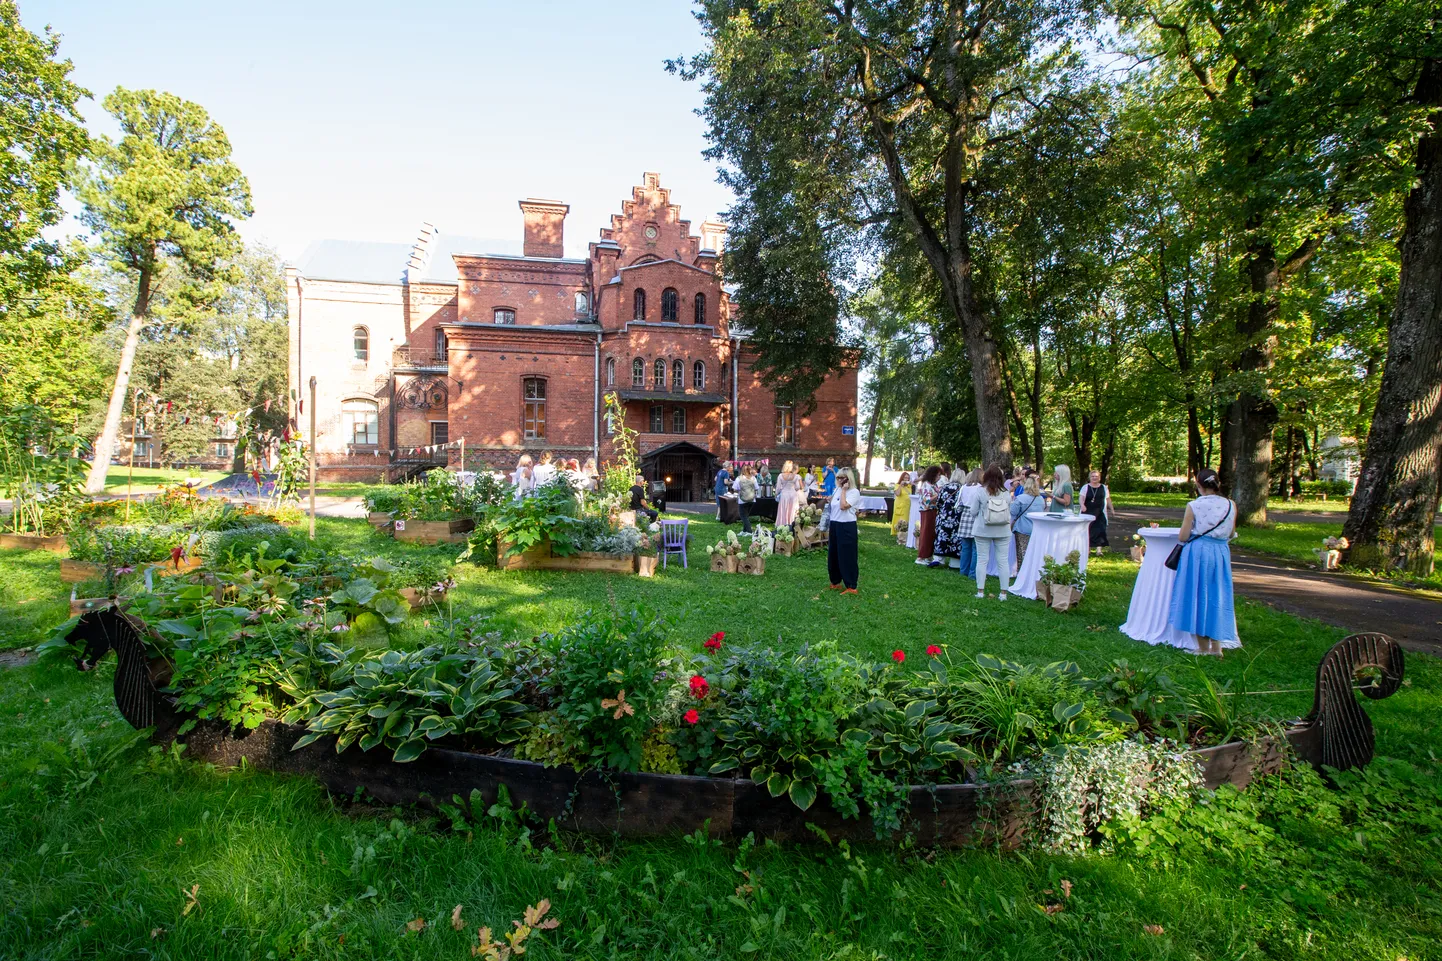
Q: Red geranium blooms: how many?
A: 5